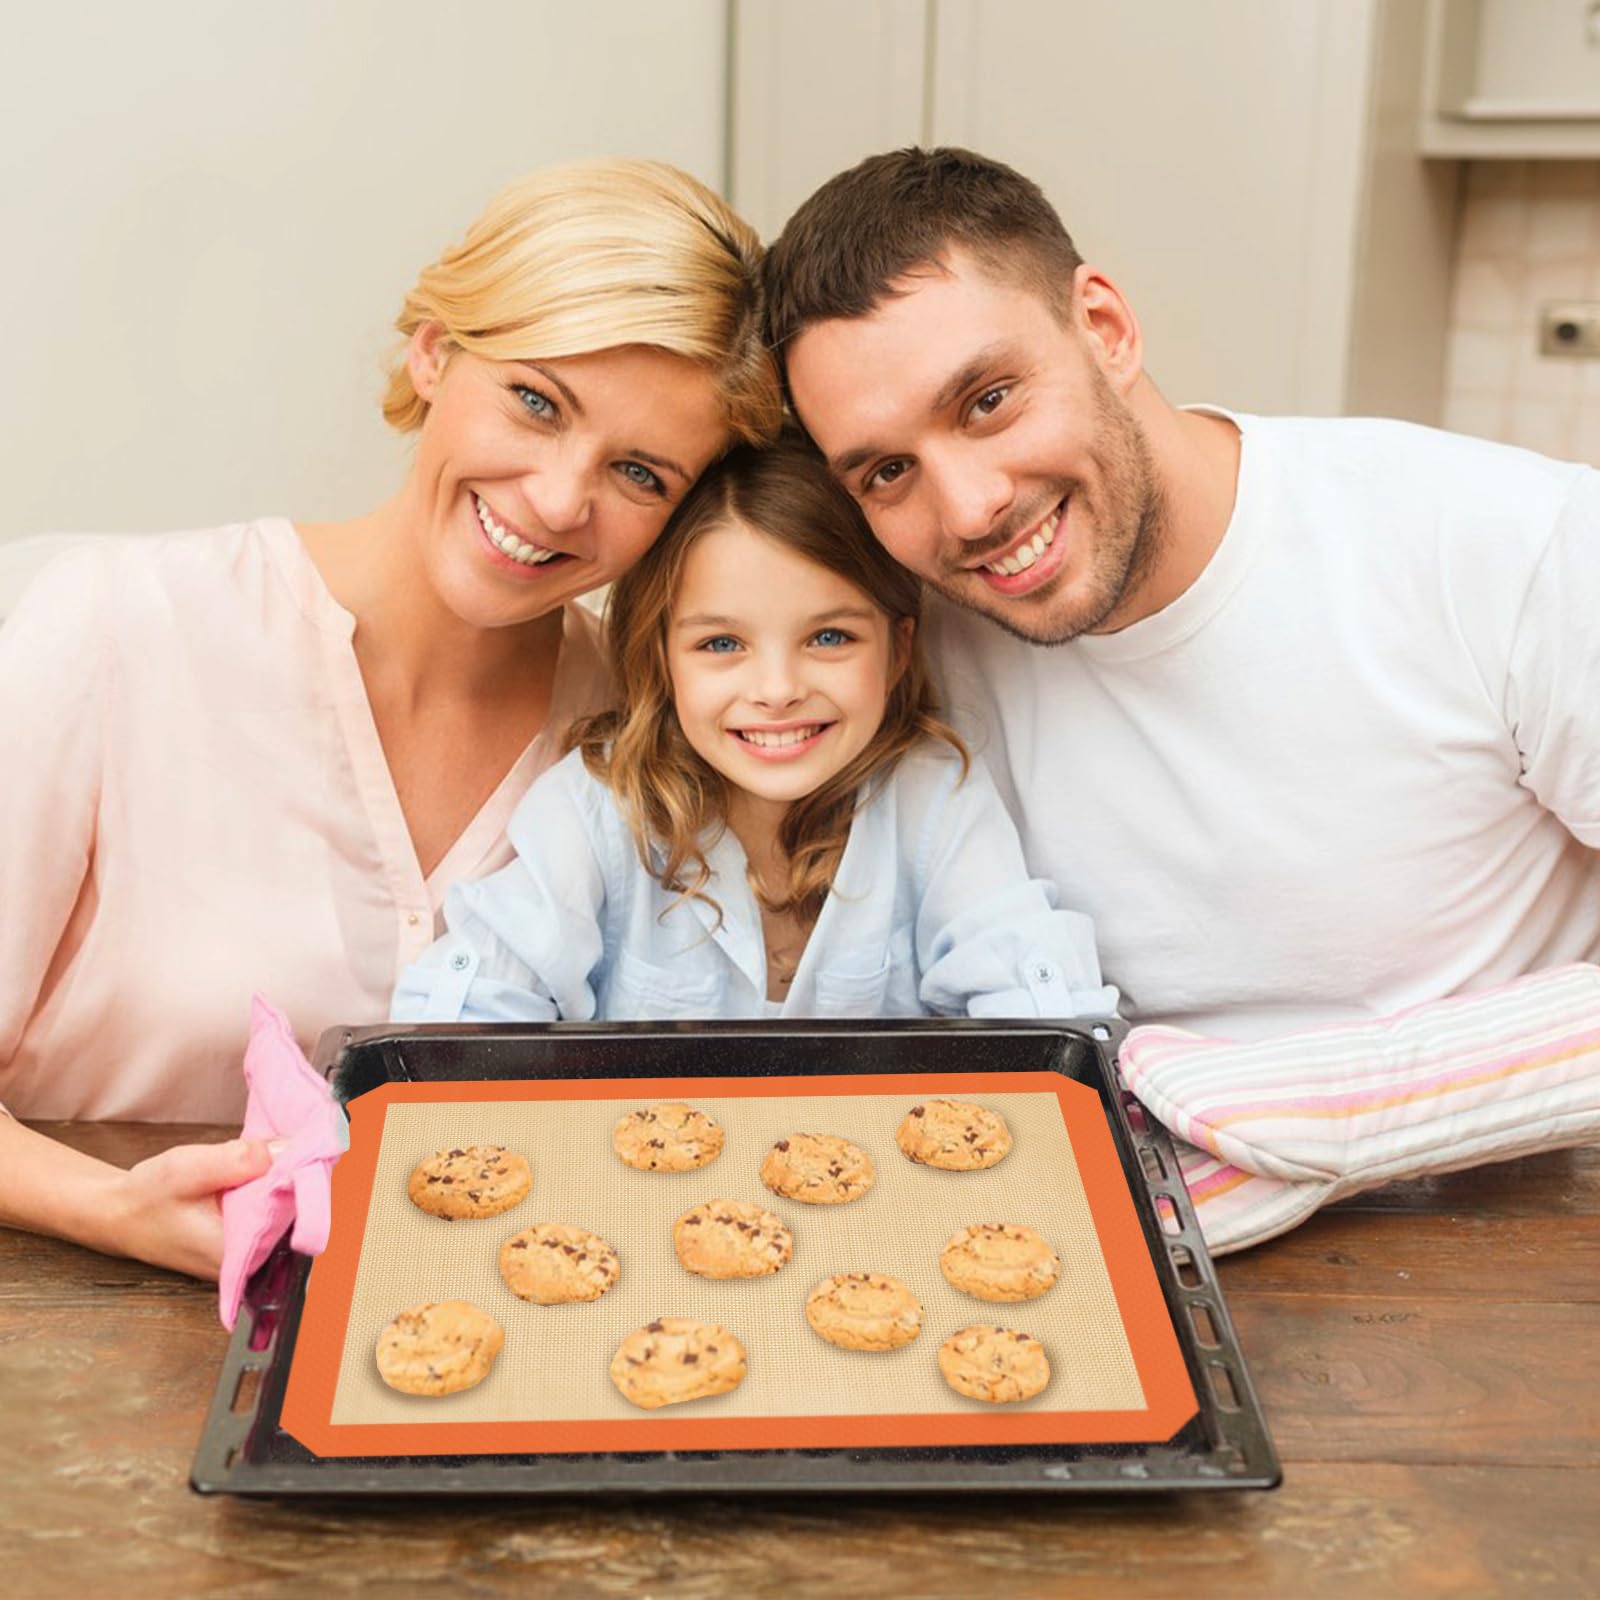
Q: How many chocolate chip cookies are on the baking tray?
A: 11